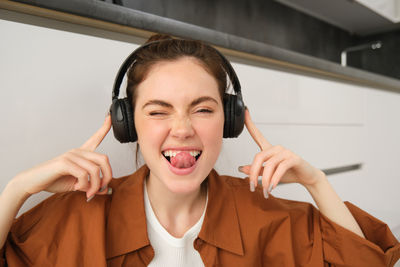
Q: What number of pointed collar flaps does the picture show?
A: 2